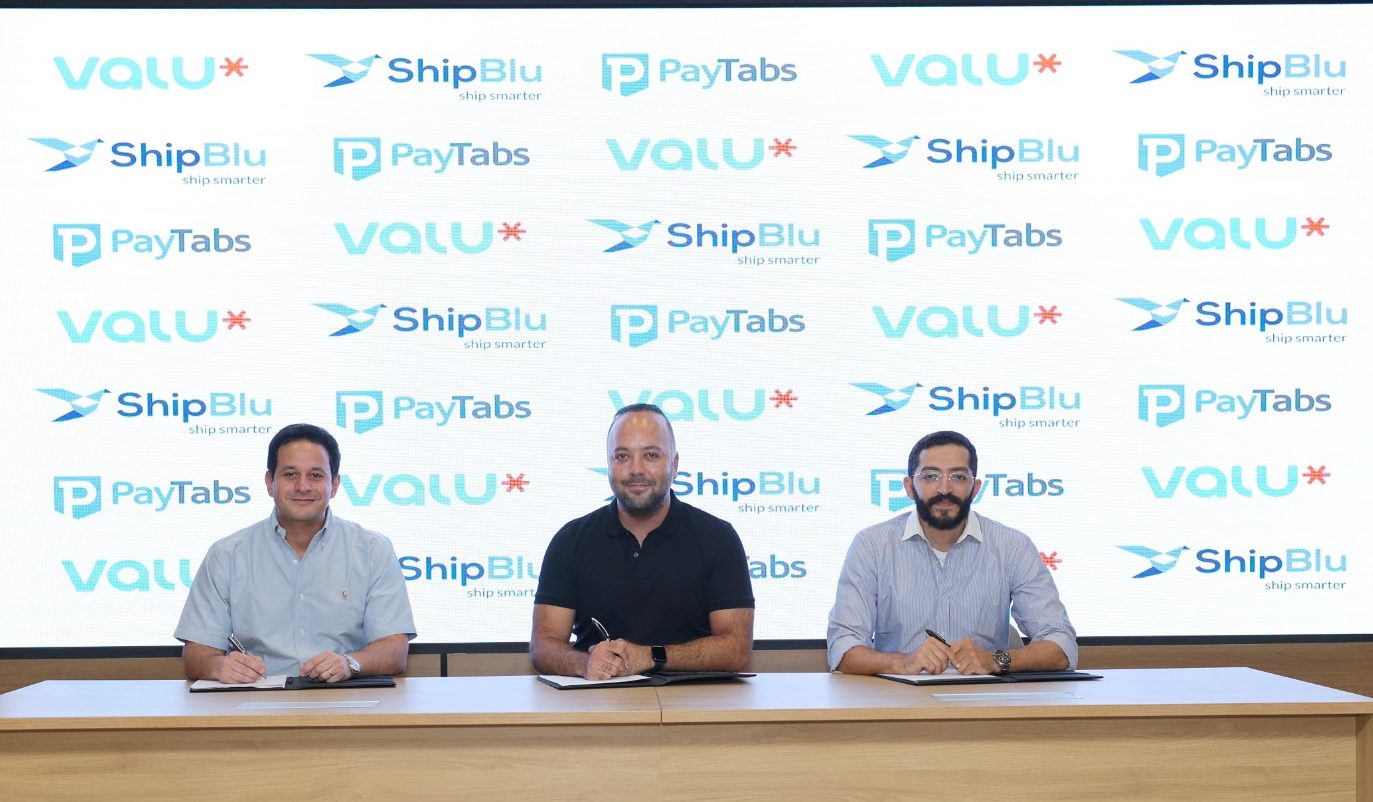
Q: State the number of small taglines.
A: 12